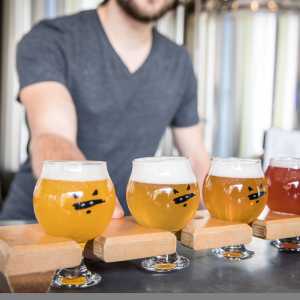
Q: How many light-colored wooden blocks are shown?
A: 4